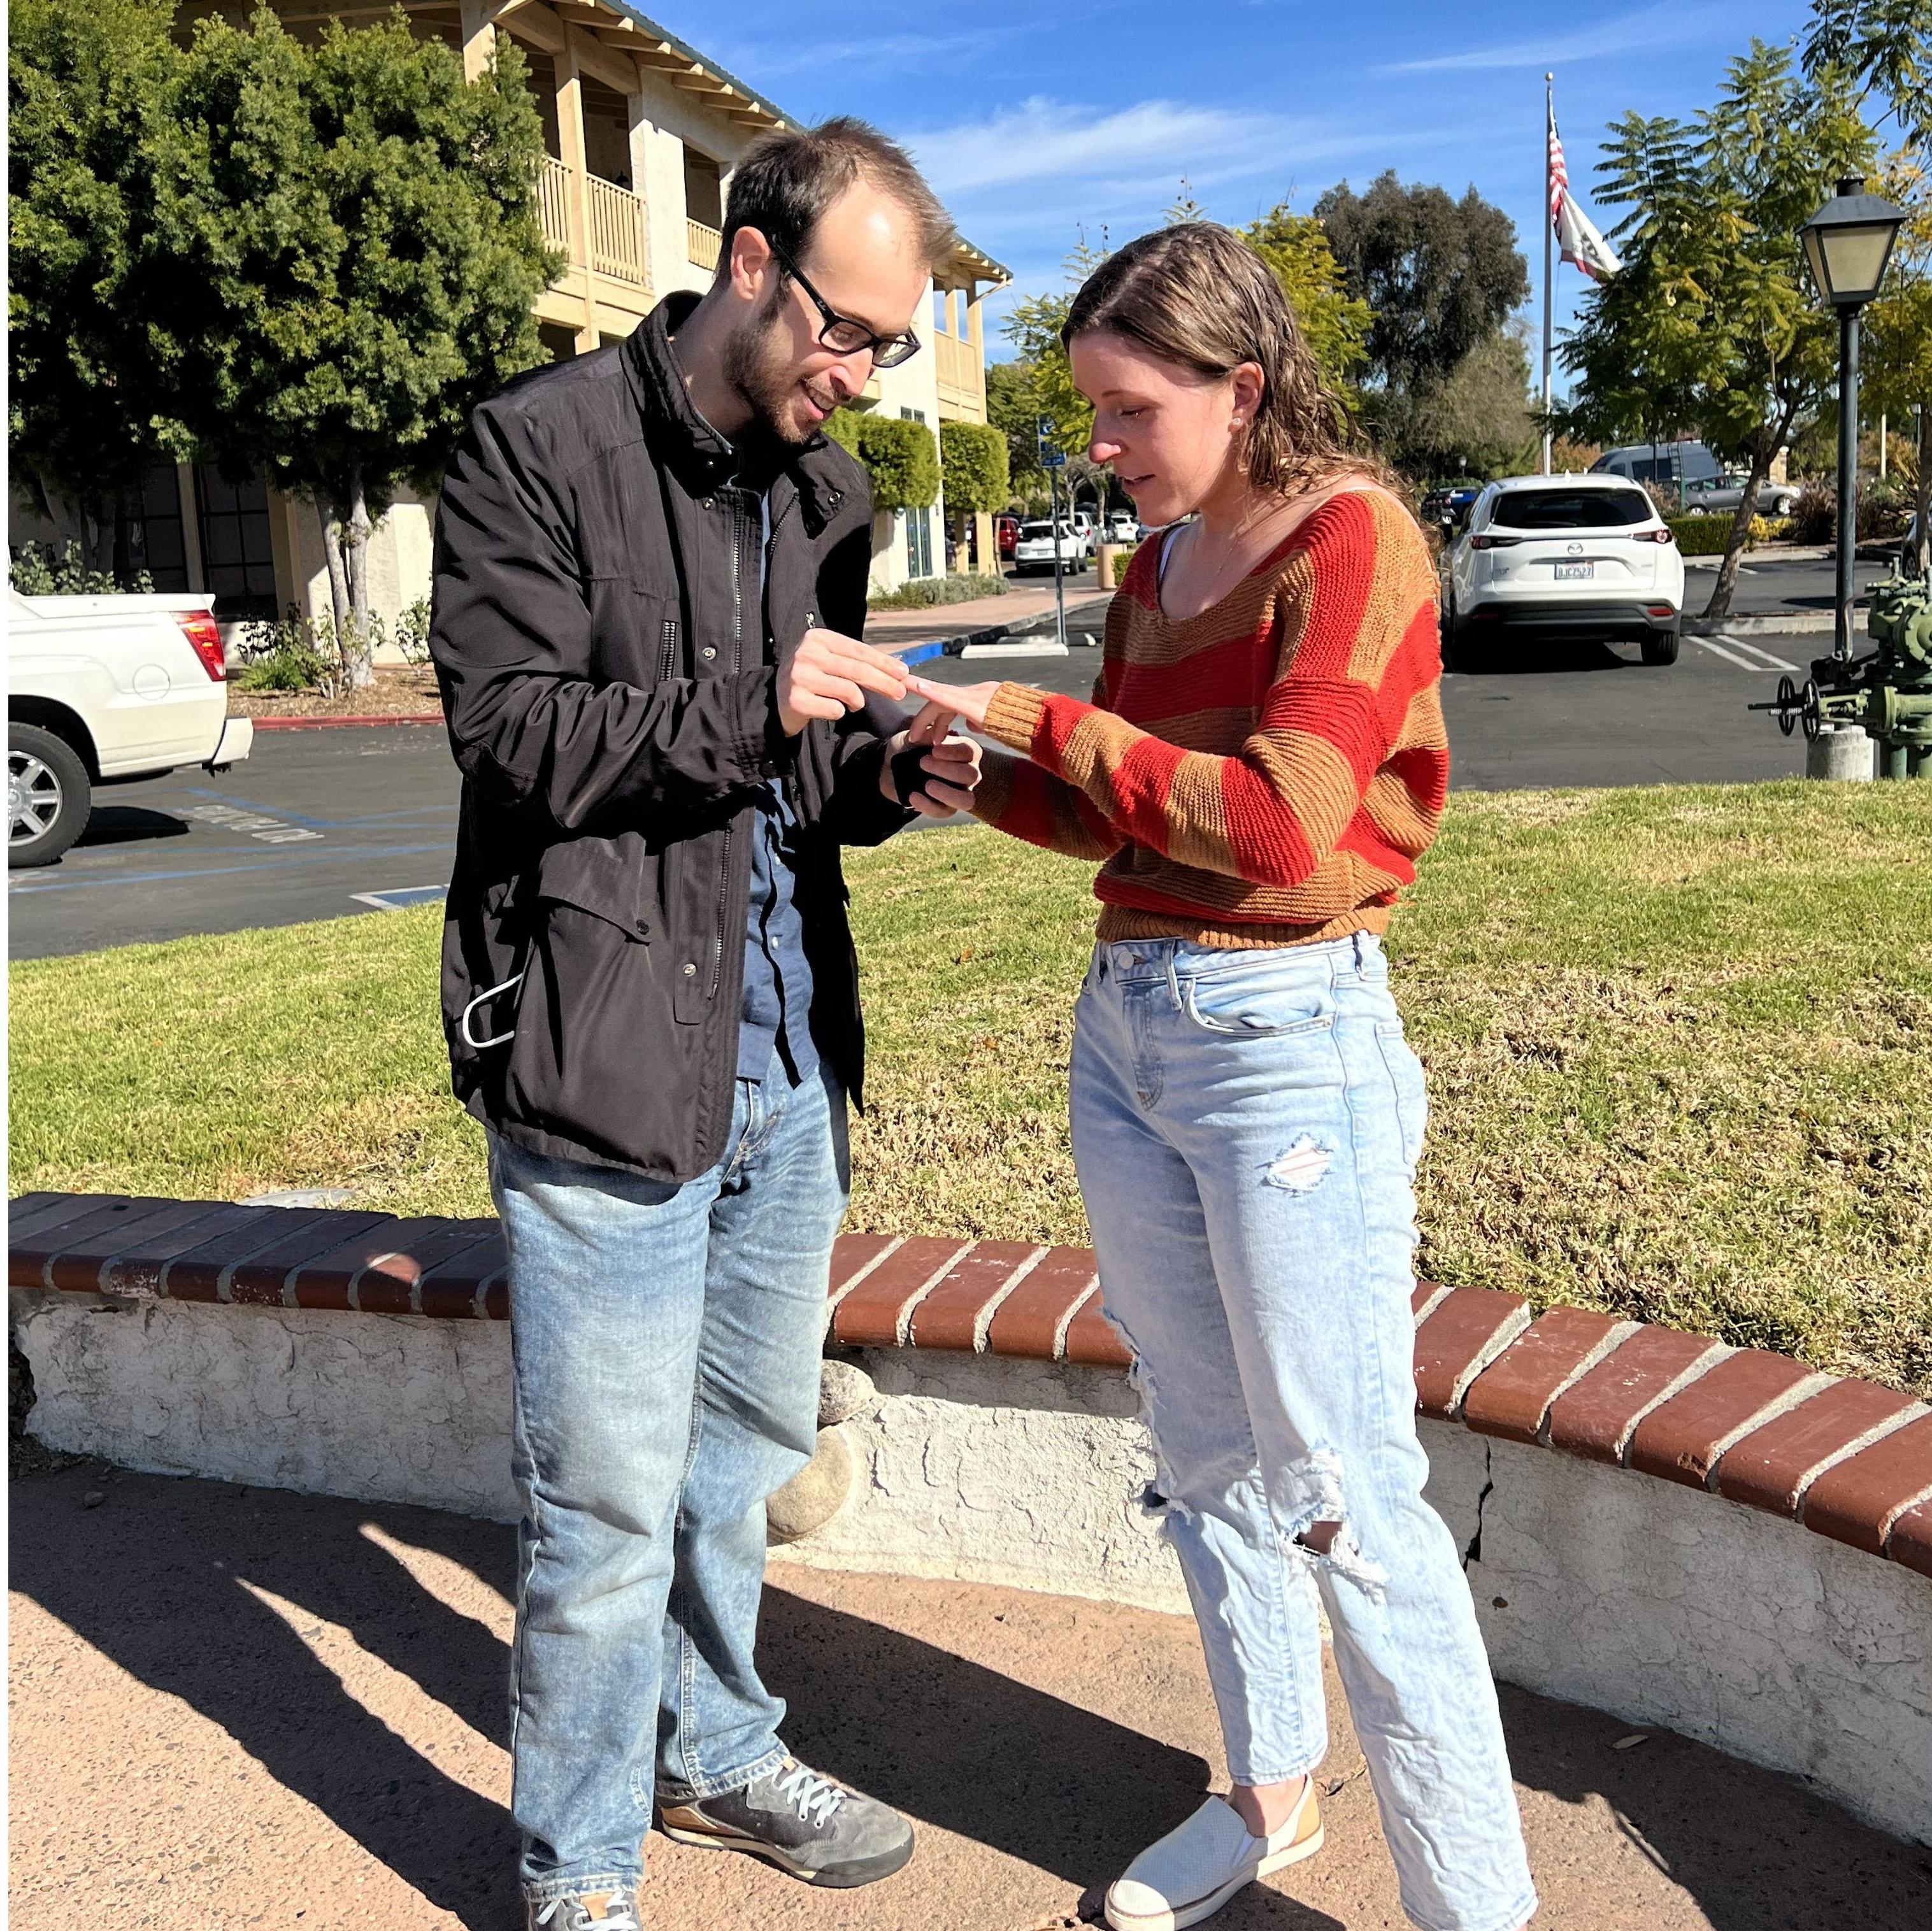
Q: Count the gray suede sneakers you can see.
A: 2